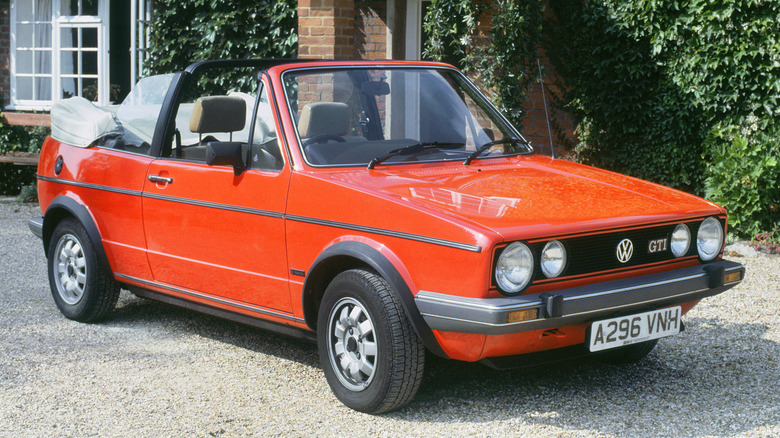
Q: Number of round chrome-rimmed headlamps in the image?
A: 4